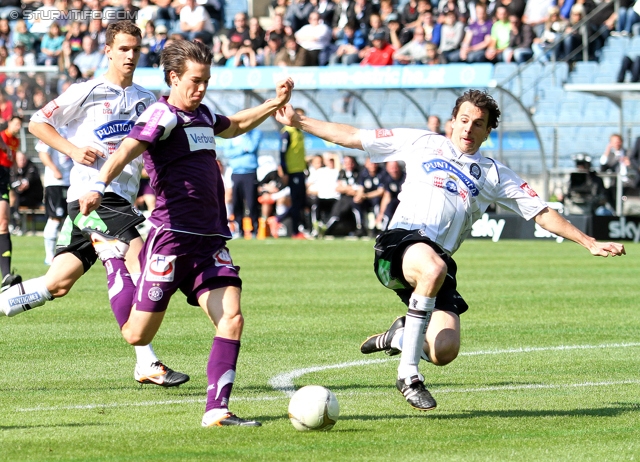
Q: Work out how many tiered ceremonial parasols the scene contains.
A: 0